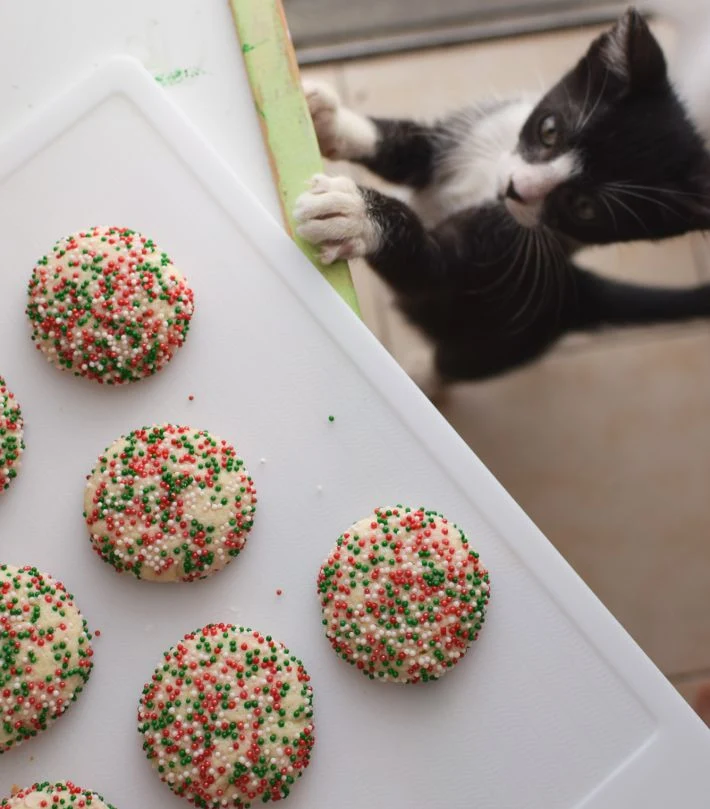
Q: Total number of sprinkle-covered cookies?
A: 7